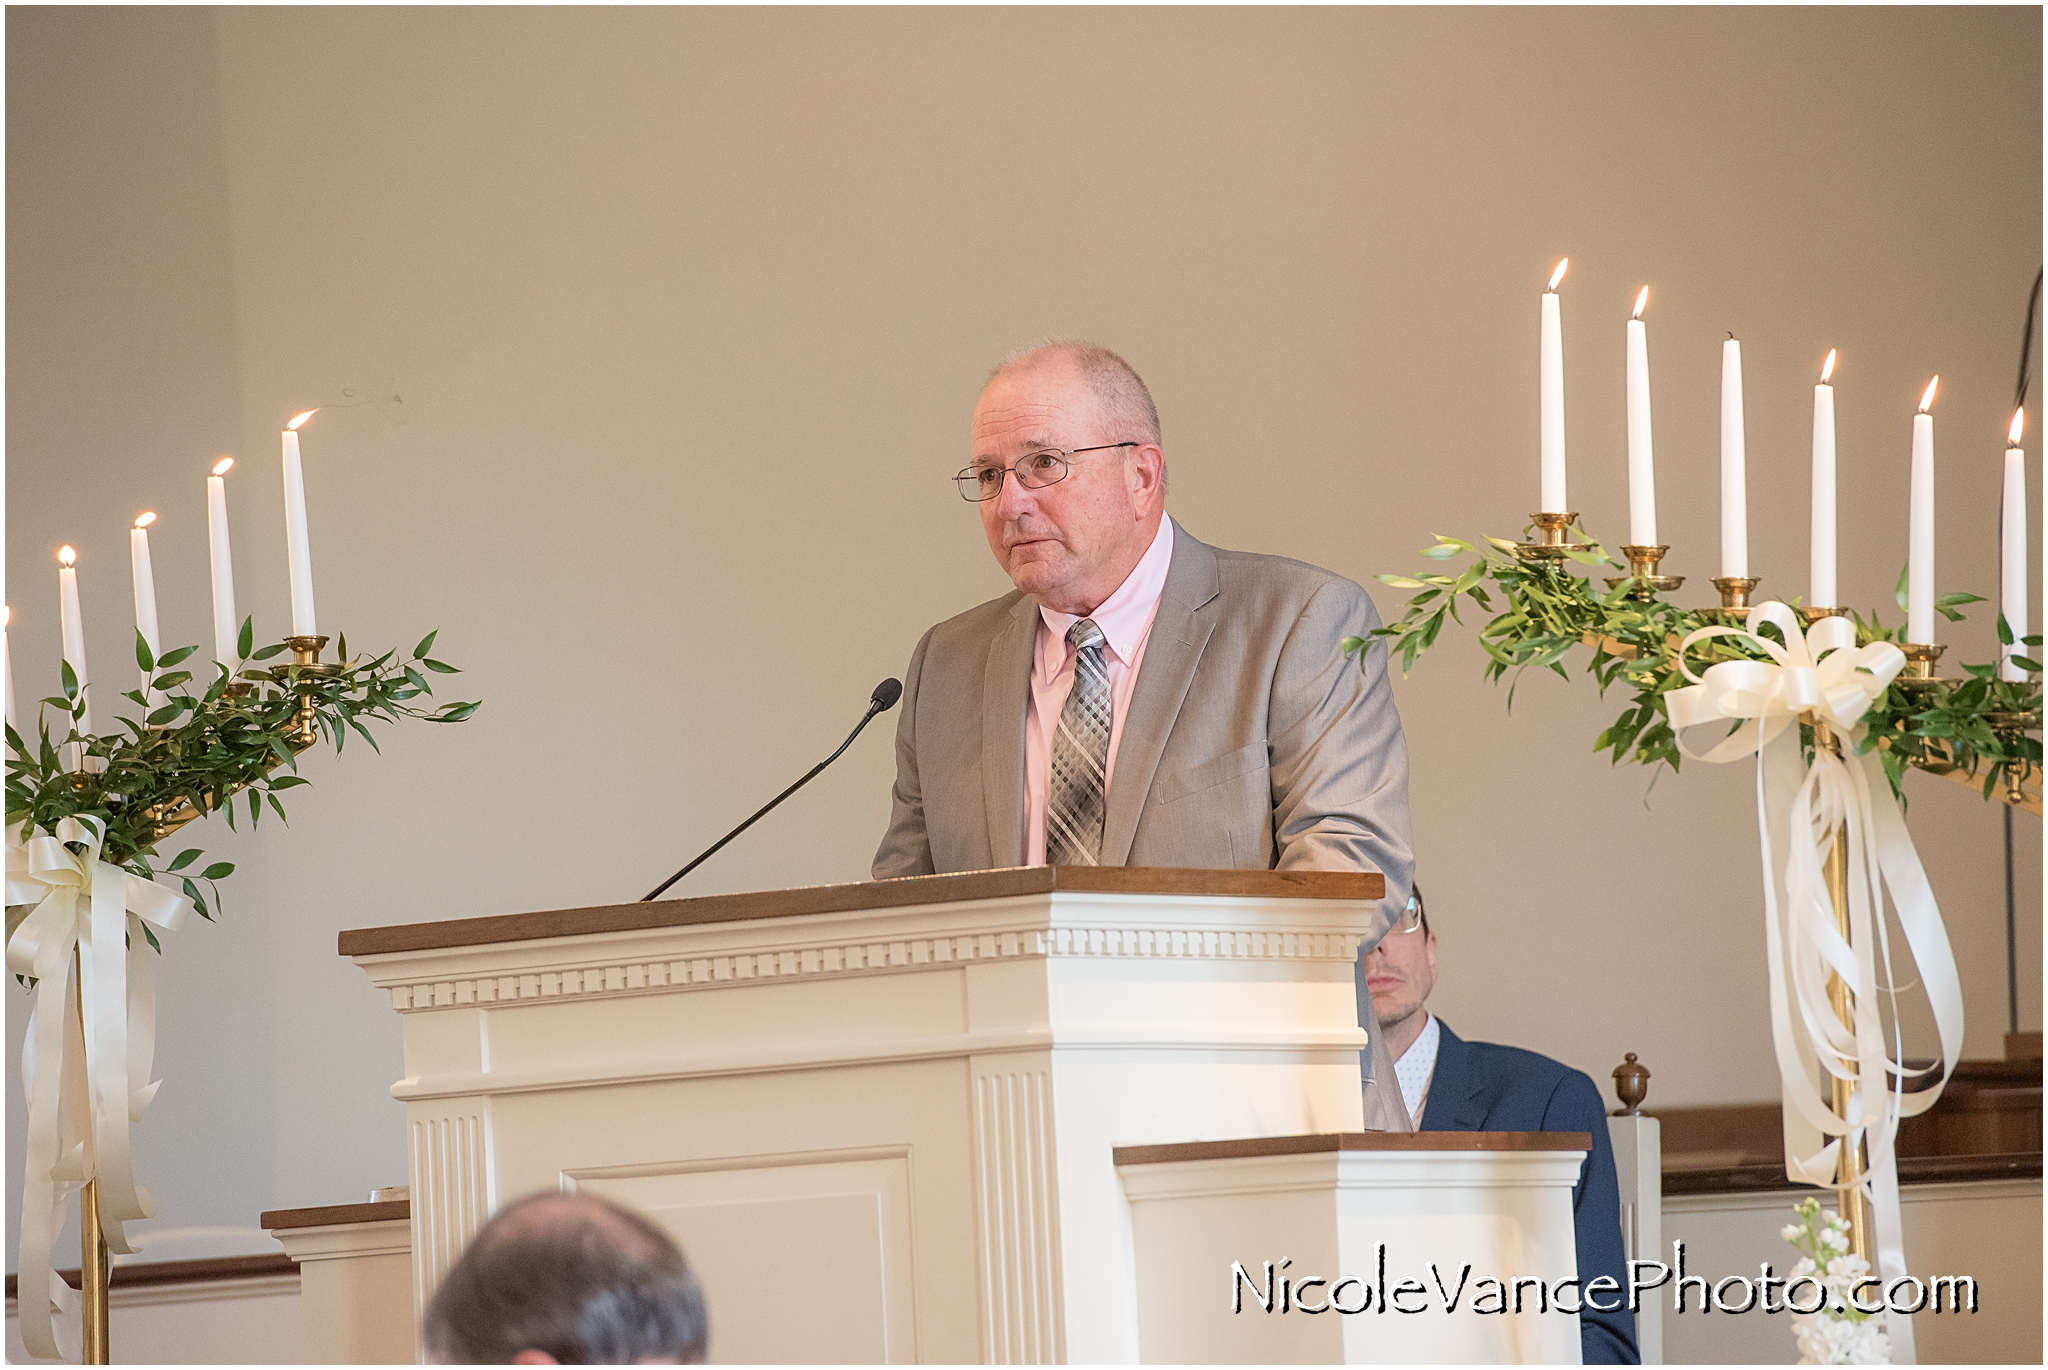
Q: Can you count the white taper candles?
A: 11